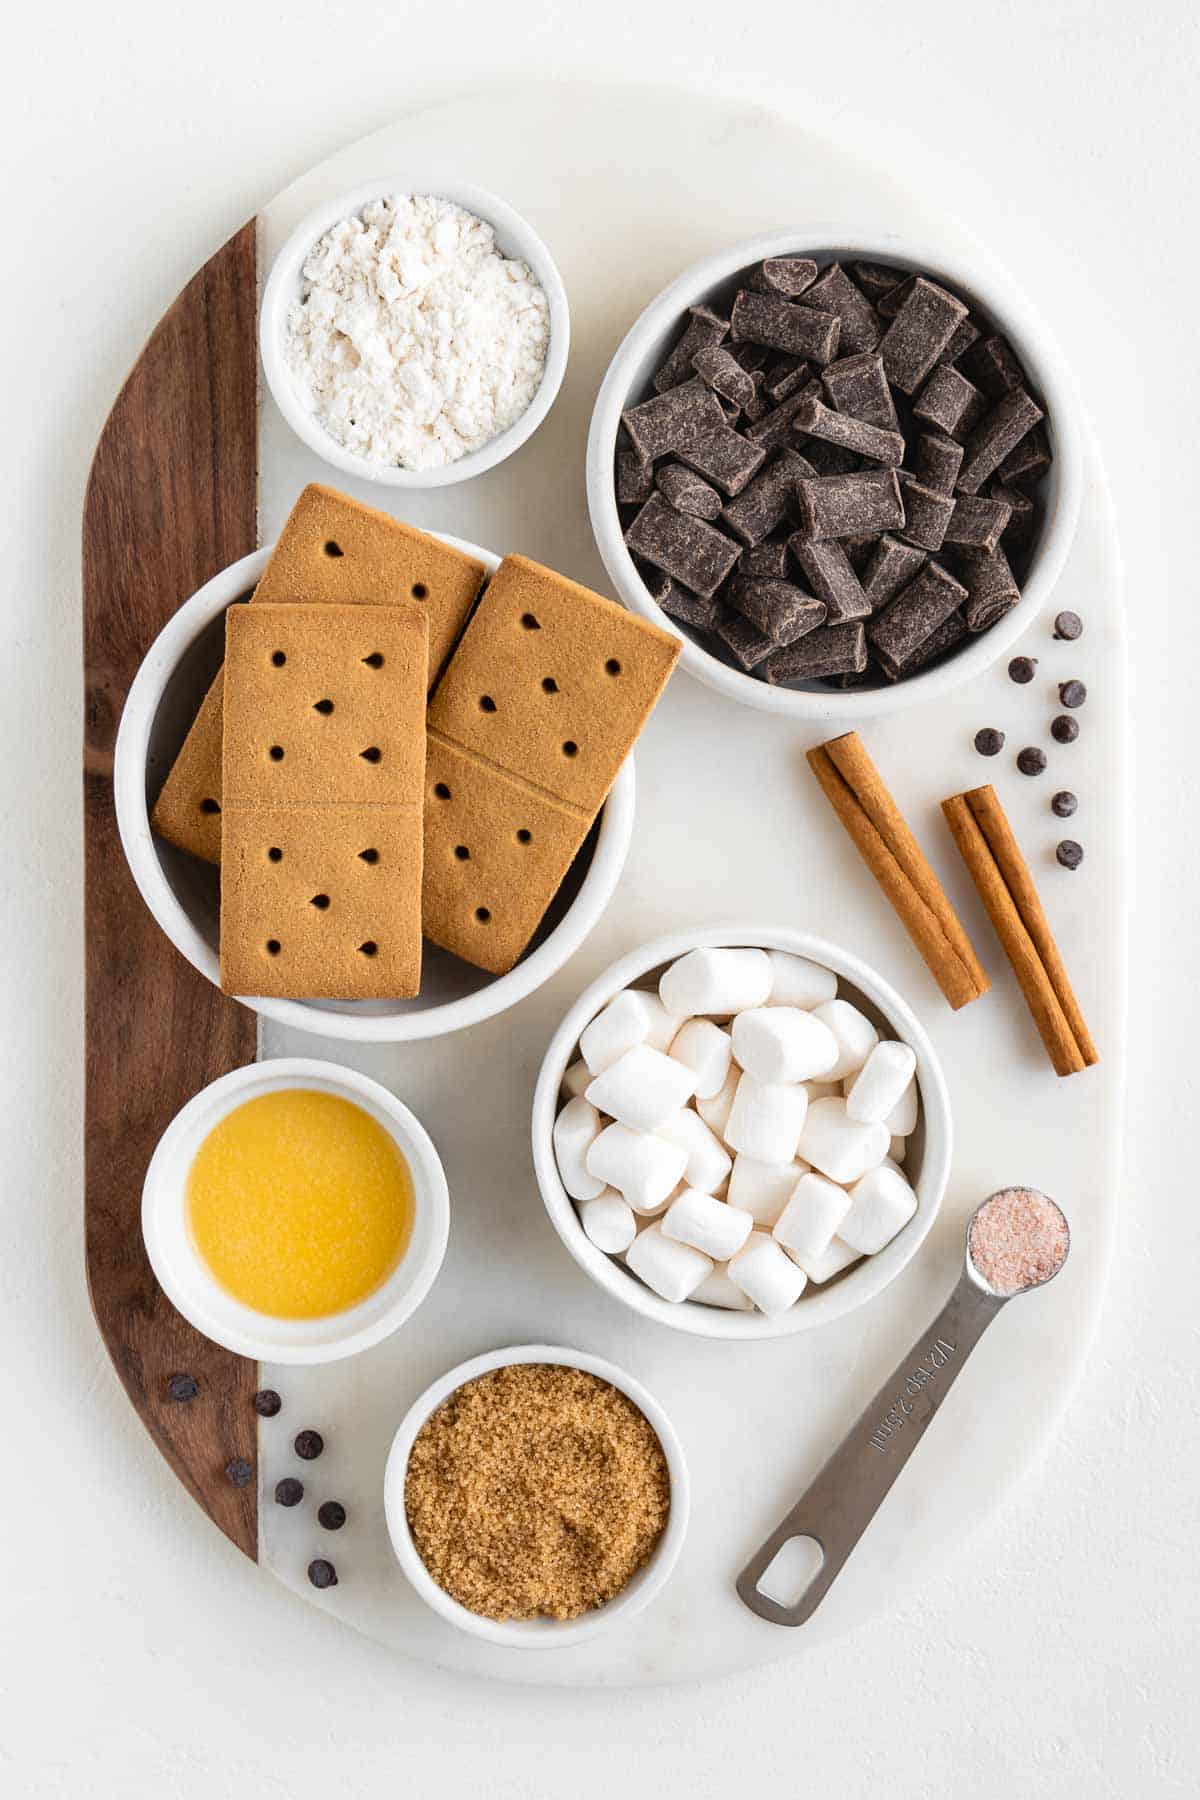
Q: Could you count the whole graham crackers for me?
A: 3